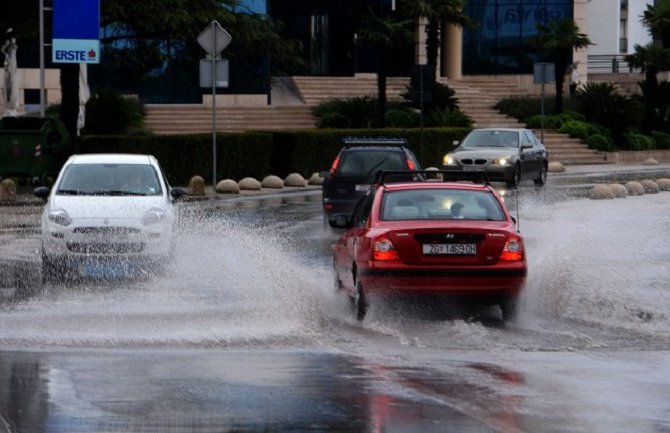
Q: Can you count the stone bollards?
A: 14